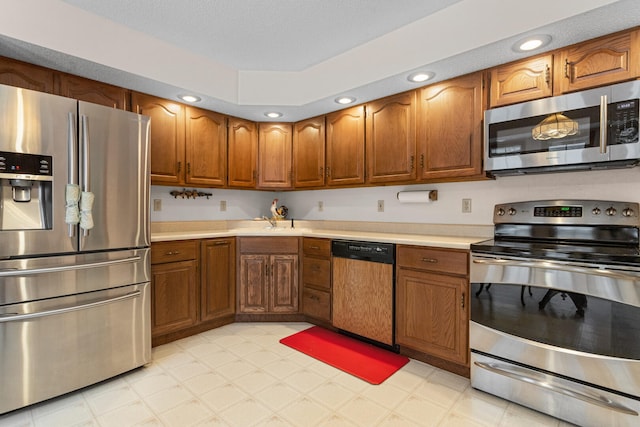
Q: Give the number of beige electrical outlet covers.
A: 5